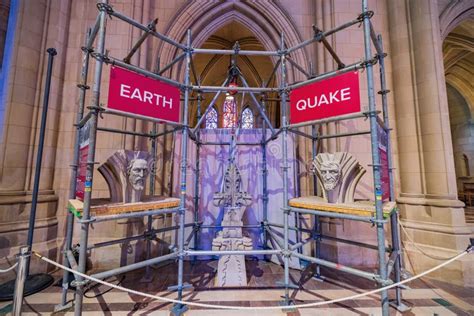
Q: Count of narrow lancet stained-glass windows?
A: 3